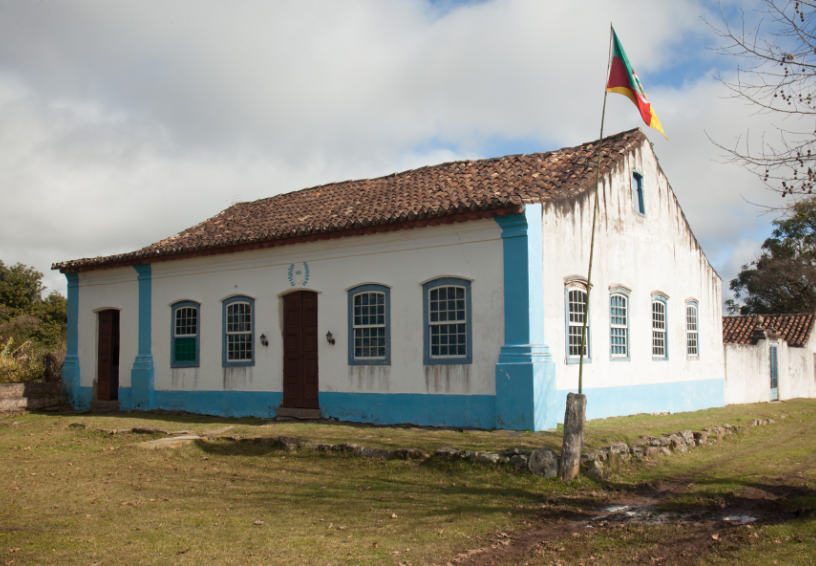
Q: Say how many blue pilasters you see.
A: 3